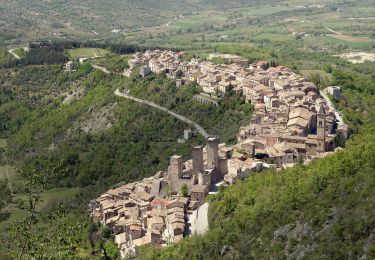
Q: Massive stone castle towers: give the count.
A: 3